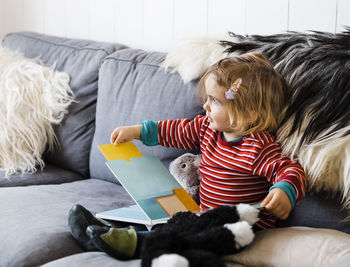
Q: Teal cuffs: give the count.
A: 2